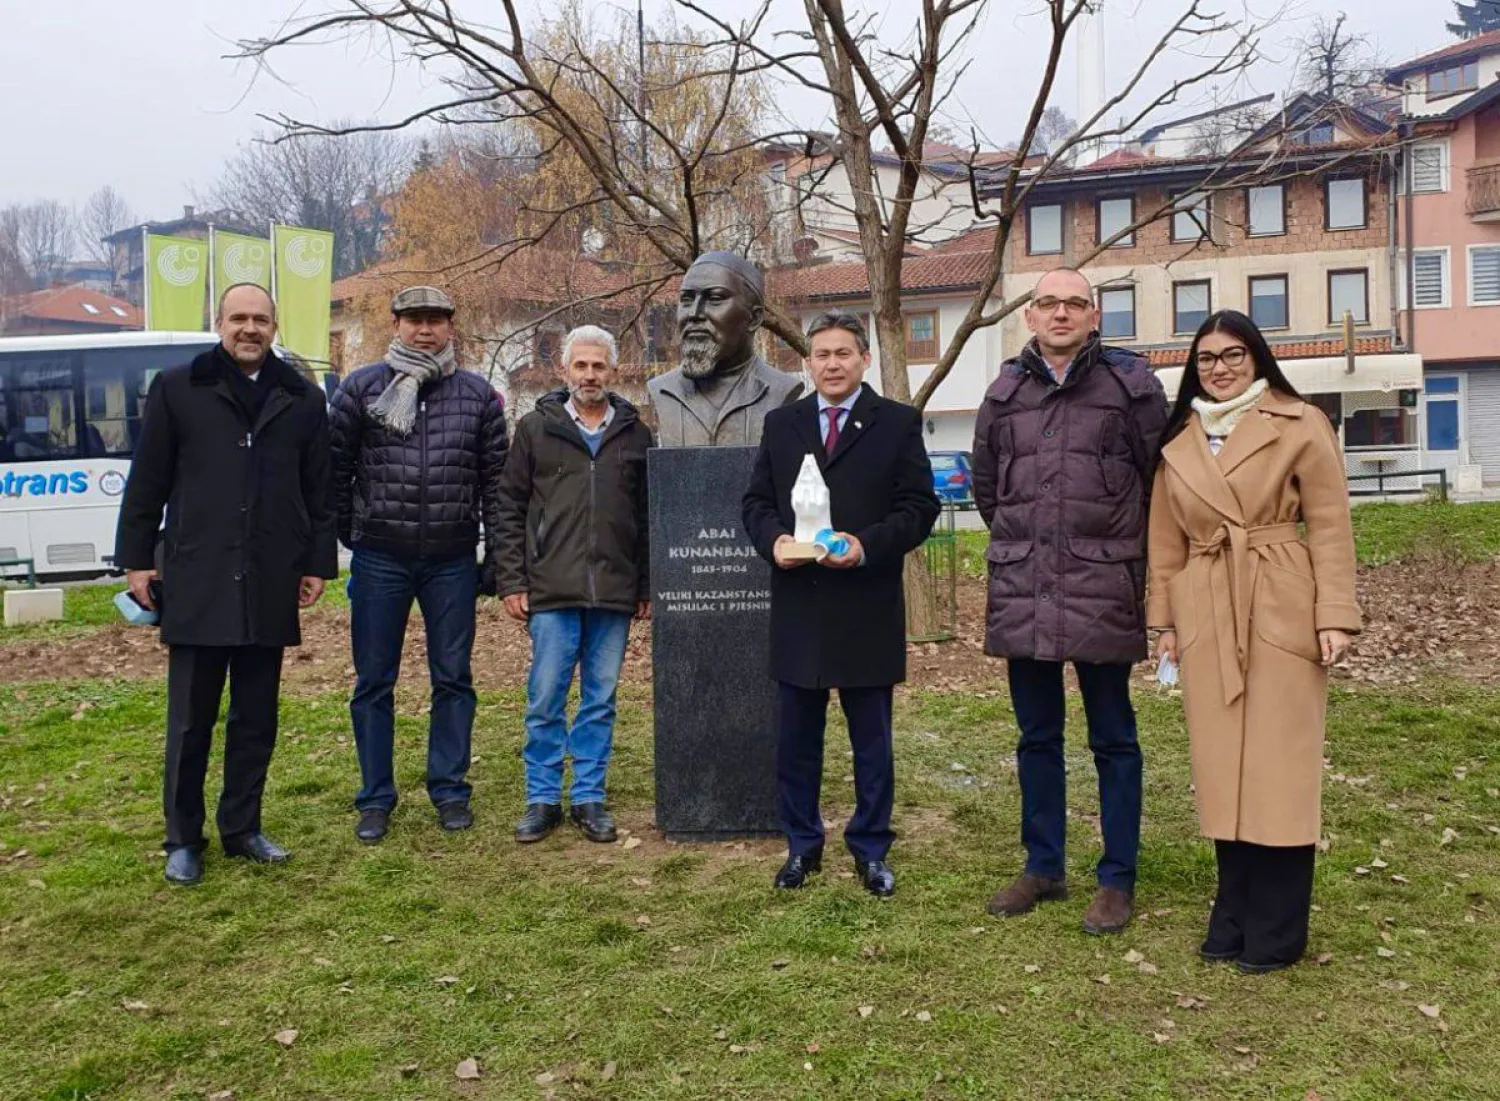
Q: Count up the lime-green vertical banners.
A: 3